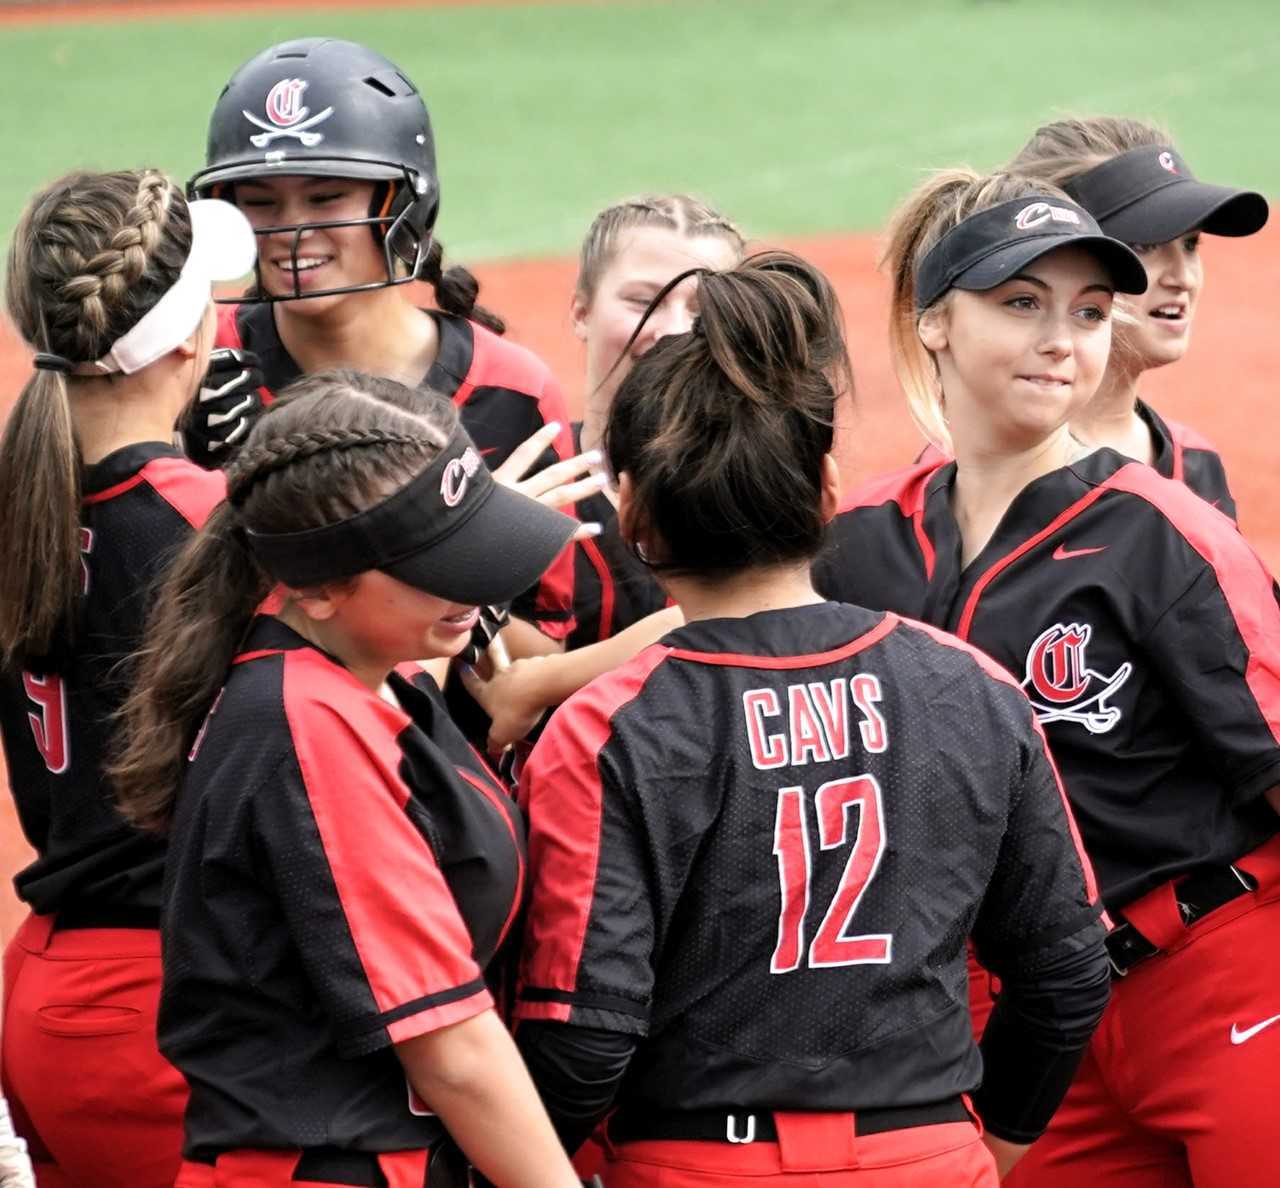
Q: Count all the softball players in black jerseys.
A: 7